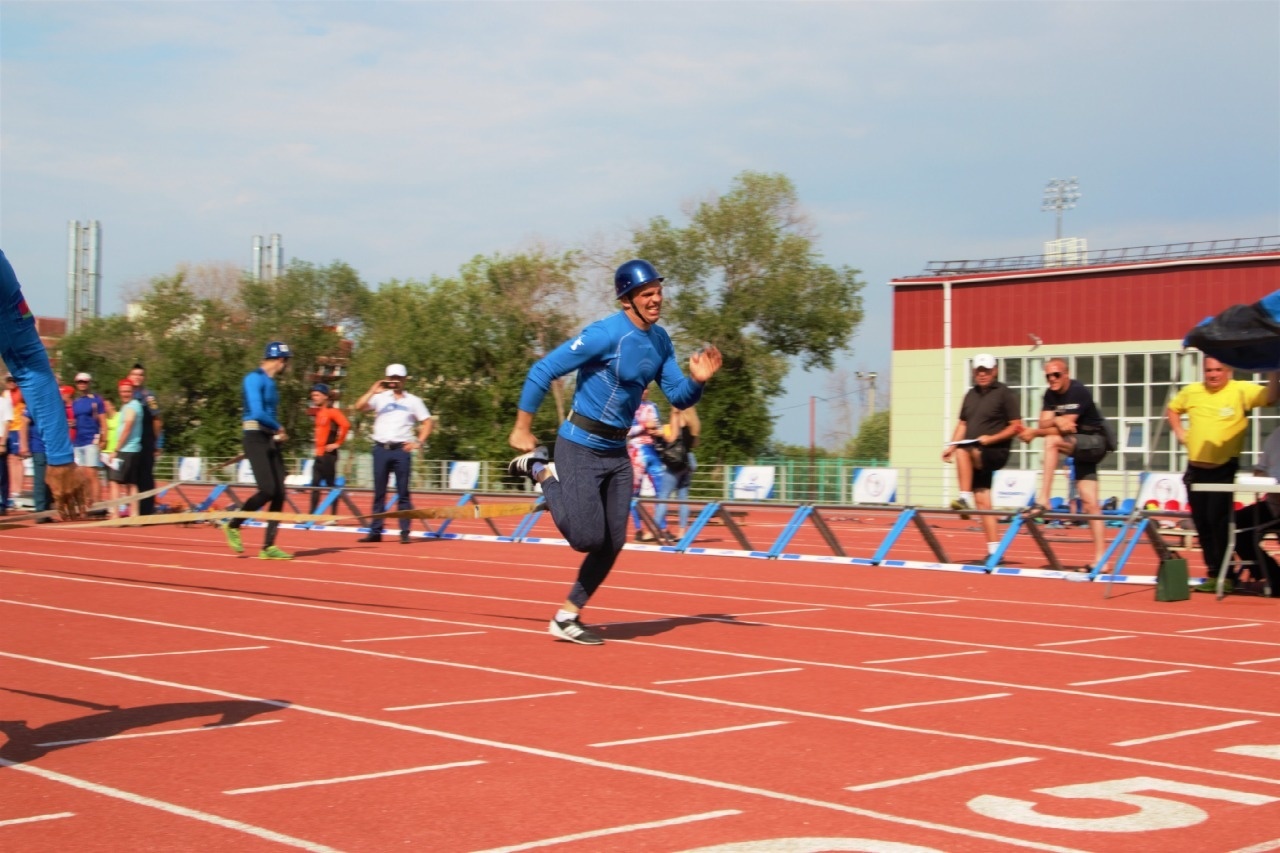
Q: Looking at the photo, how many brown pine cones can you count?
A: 0